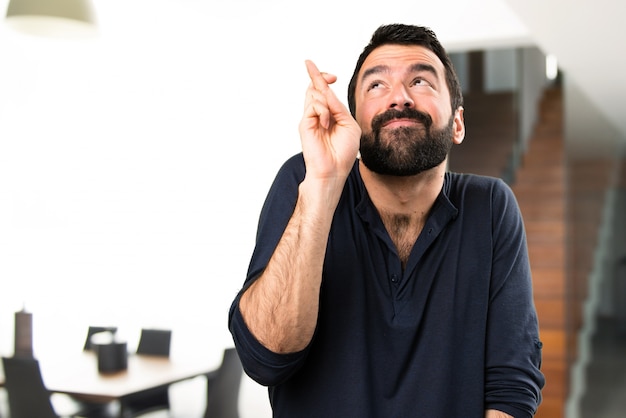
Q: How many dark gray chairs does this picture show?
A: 4